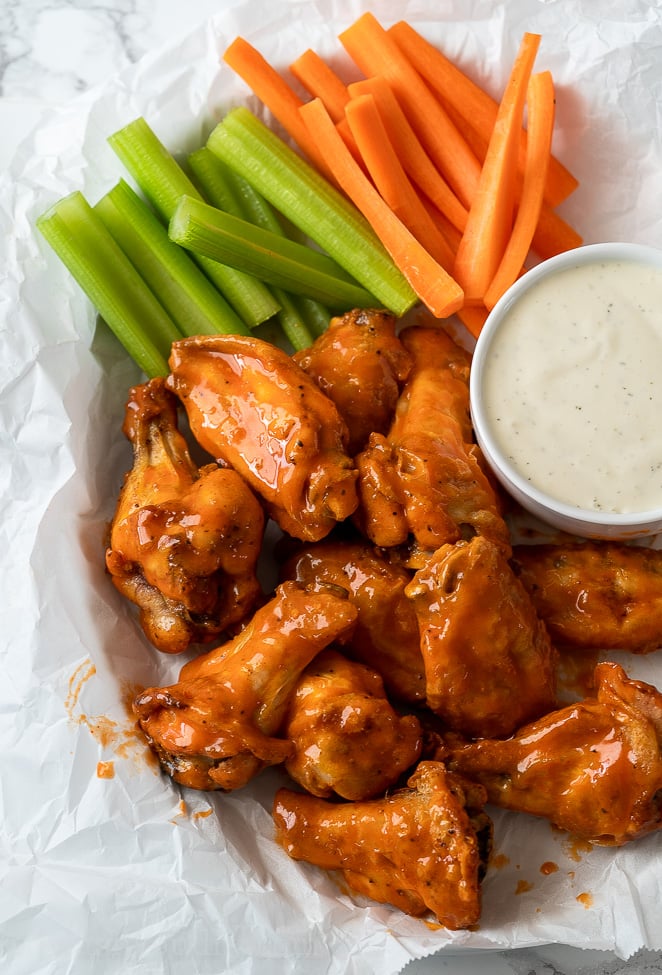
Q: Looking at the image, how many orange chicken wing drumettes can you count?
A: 11